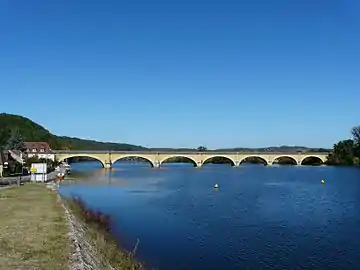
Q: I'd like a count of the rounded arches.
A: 7